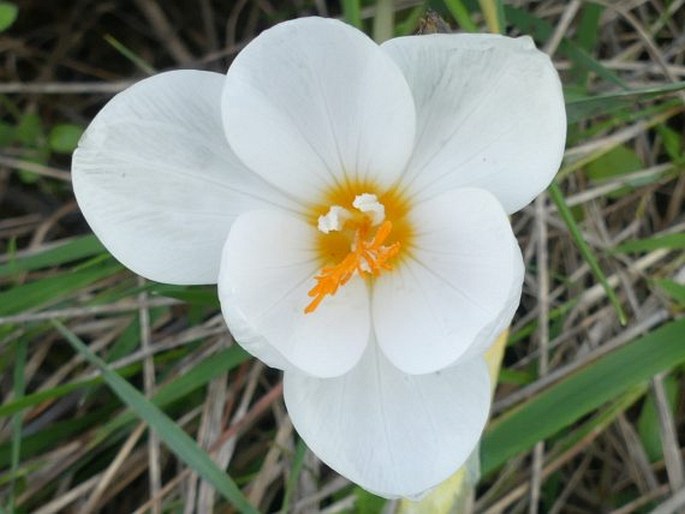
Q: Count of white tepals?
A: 6